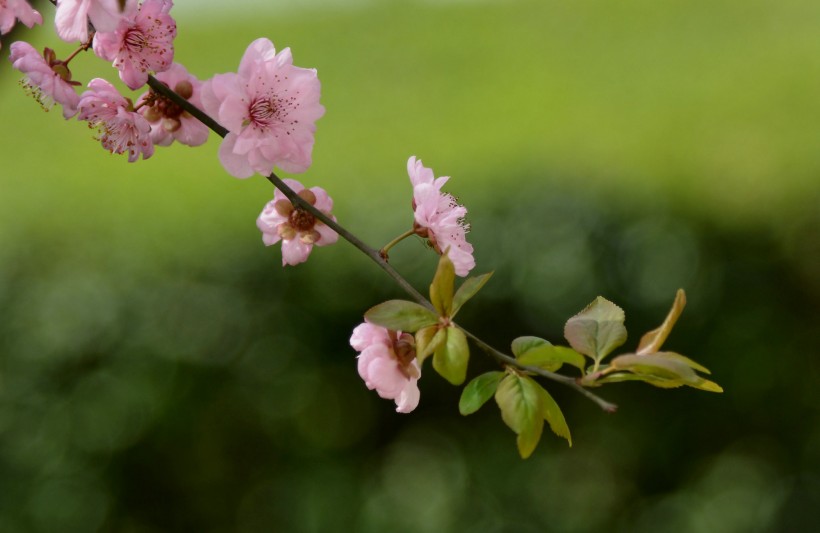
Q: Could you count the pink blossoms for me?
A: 10